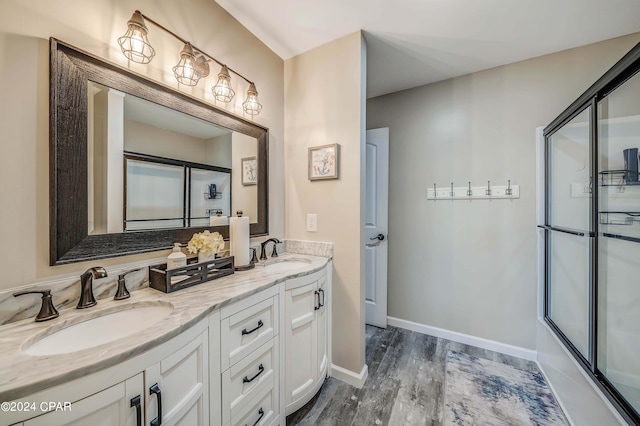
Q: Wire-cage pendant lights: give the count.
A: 4